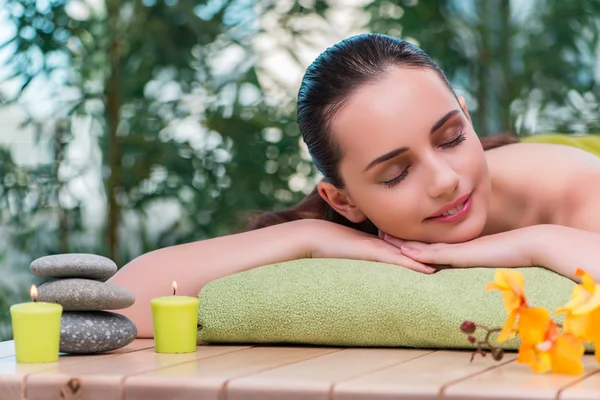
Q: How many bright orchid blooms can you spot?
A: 3